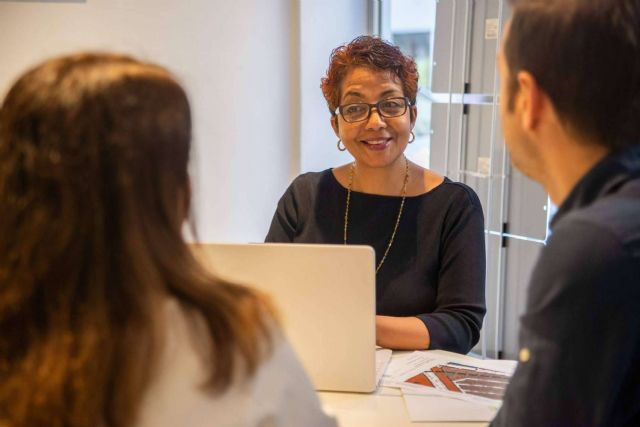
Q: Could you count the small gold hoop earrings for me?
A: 2